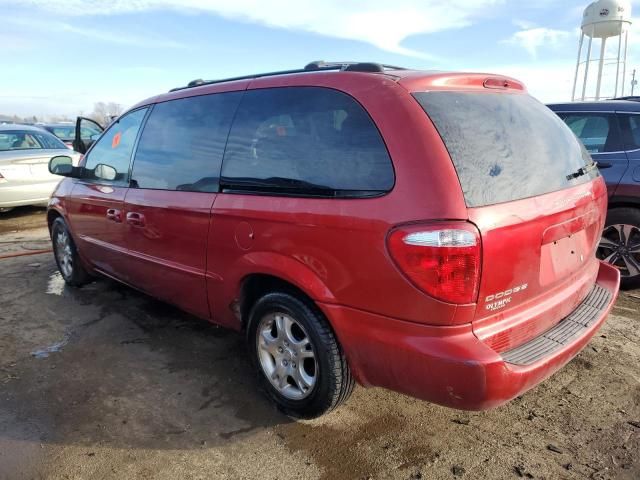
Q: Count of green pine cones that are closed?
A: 0